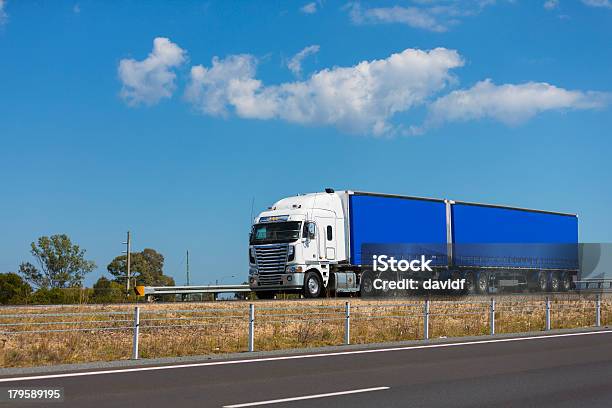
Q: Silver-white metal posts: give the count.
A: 7